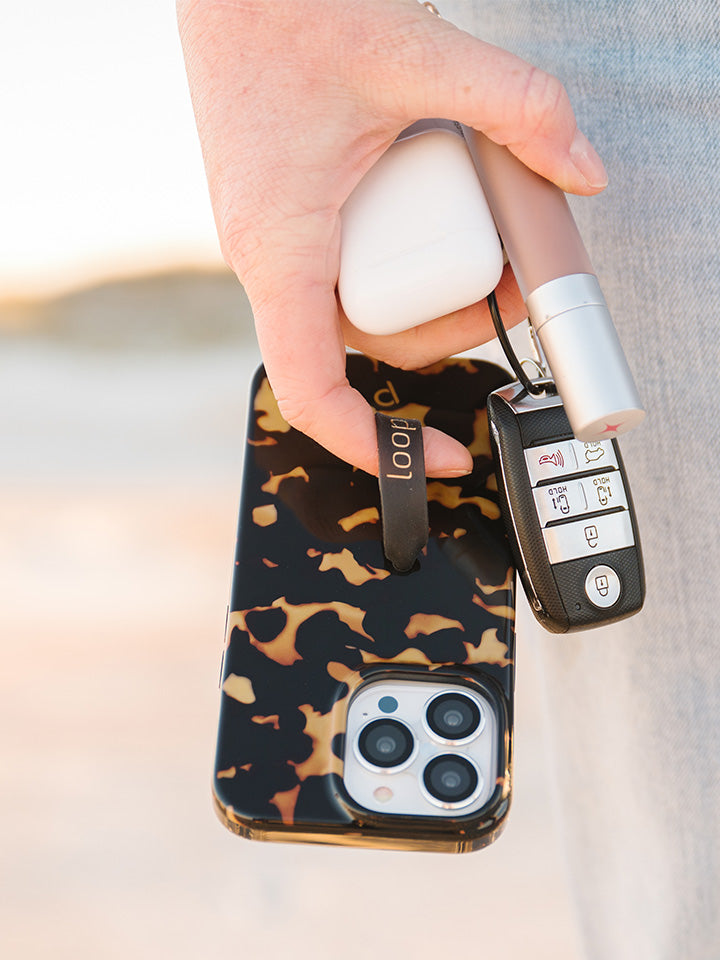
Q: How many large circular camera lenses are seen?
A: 3